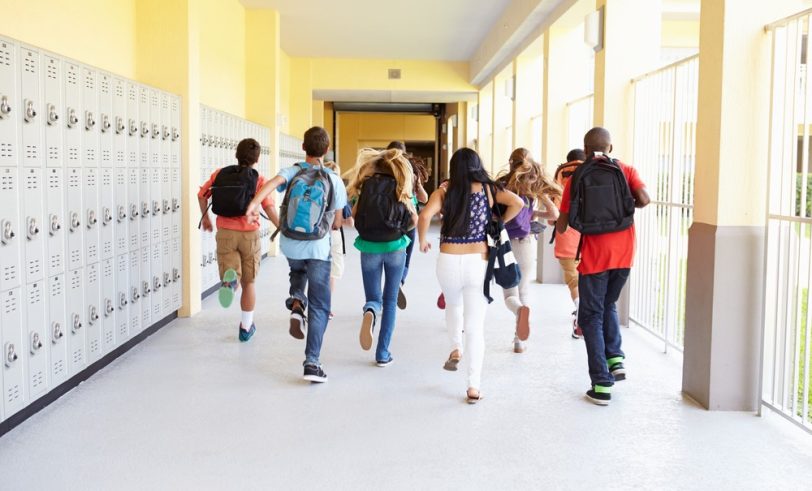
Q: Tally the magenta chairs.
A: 0